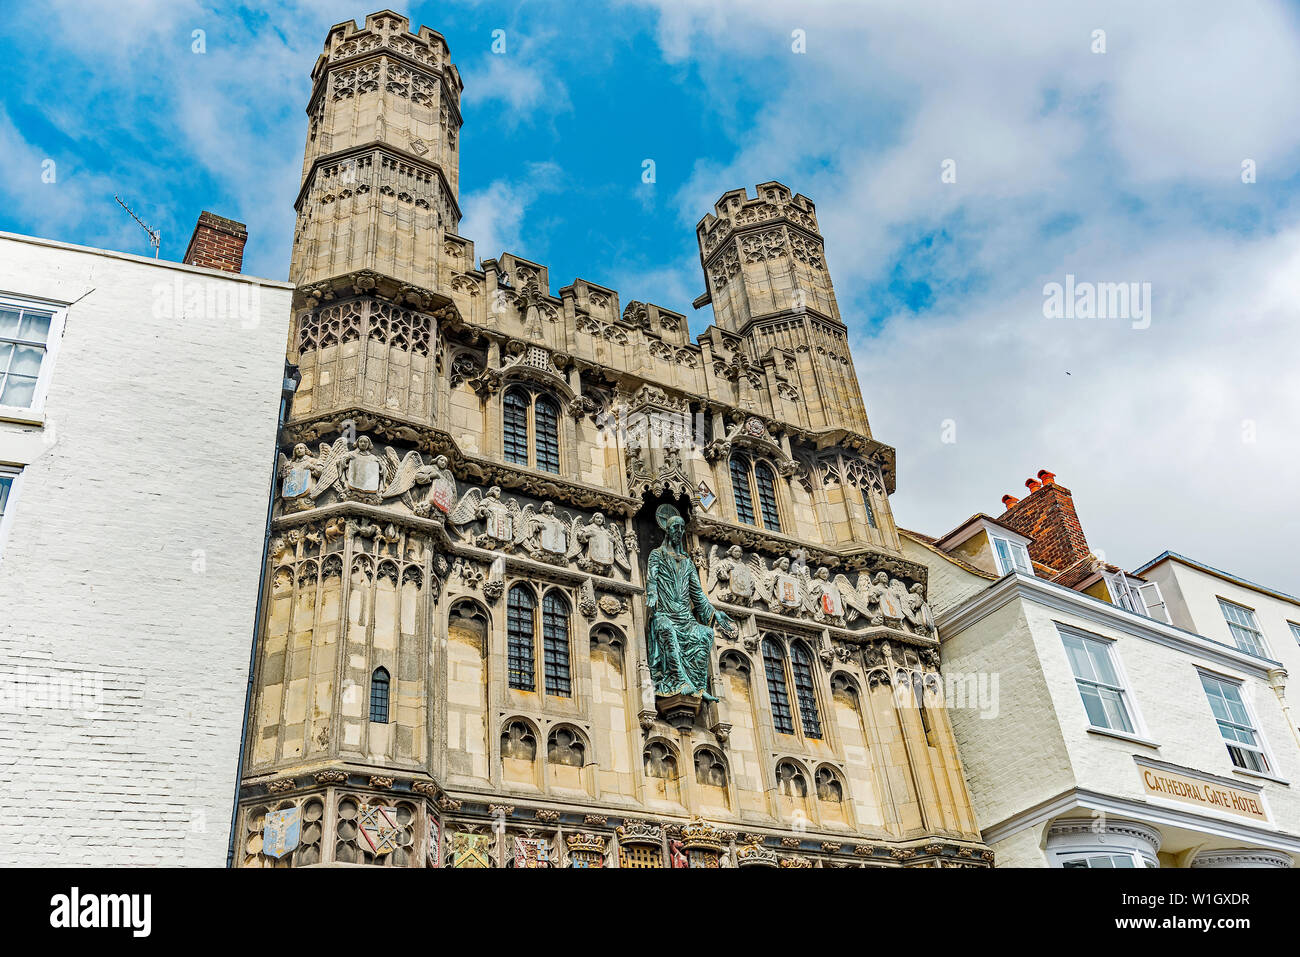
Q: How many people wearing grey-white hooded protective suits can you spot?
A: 0